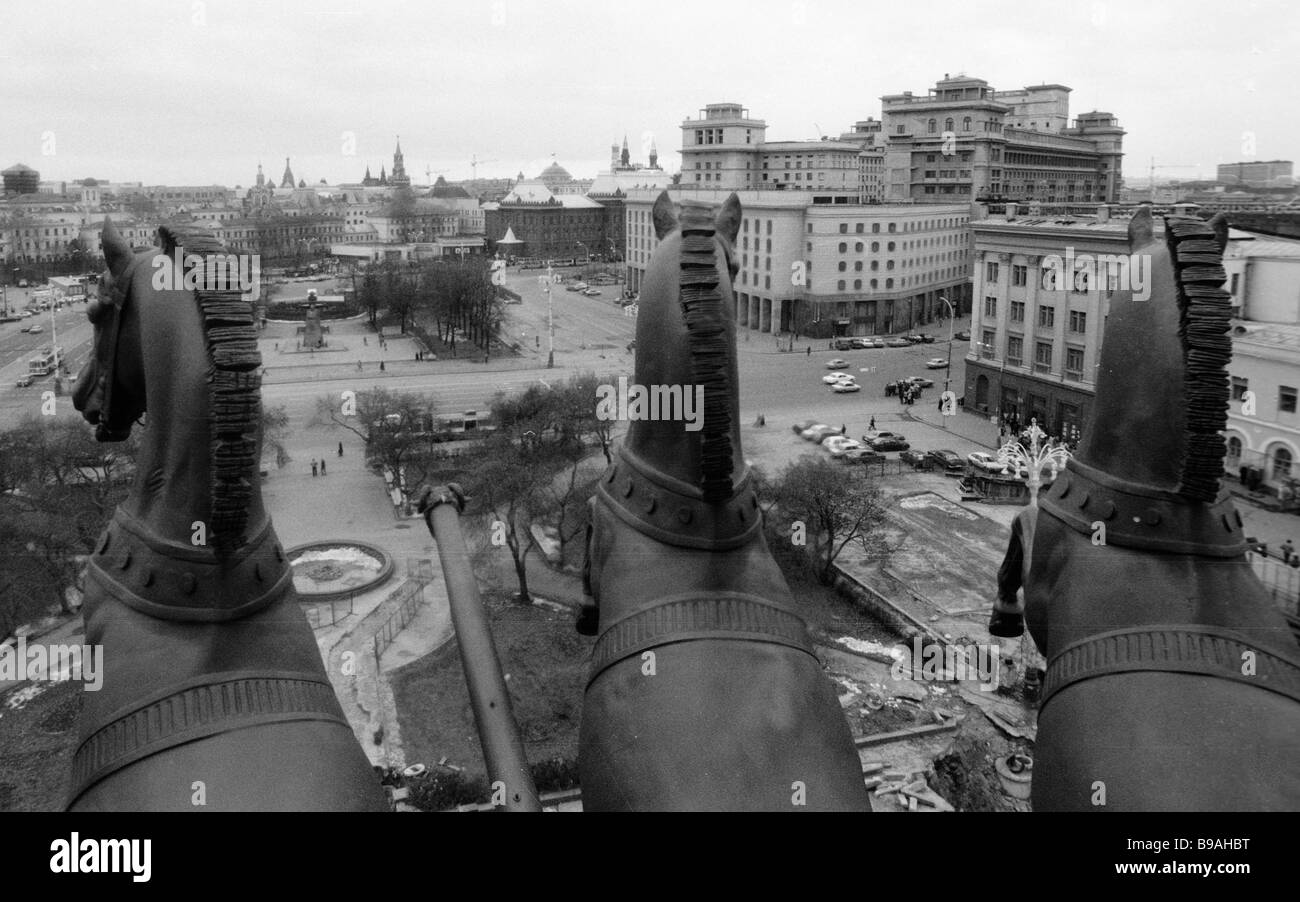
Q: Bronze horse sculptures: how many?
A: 3